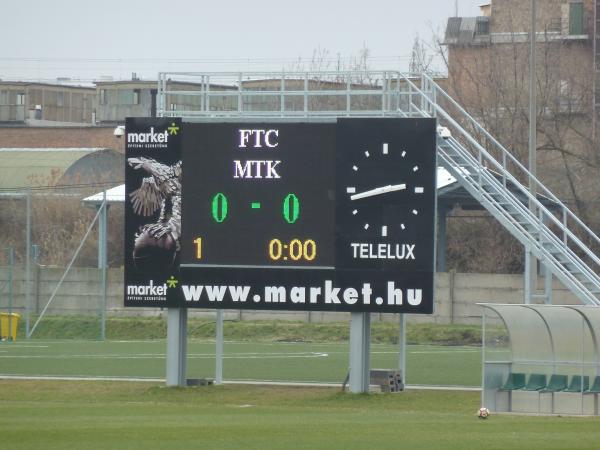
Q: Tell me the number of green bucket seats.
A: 5